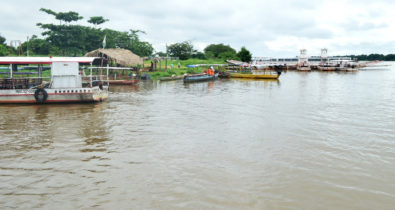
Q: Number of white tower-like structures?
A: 2